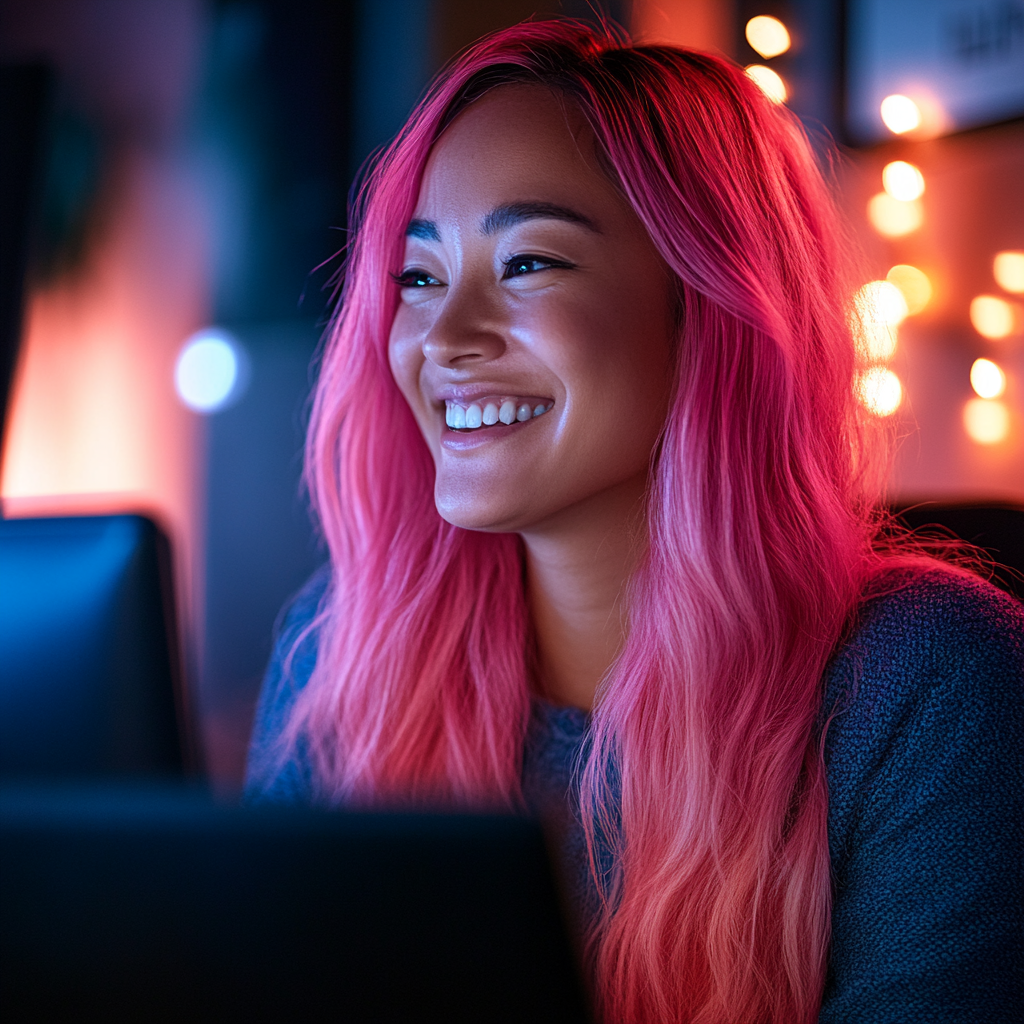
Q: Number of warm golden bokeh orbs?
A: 13